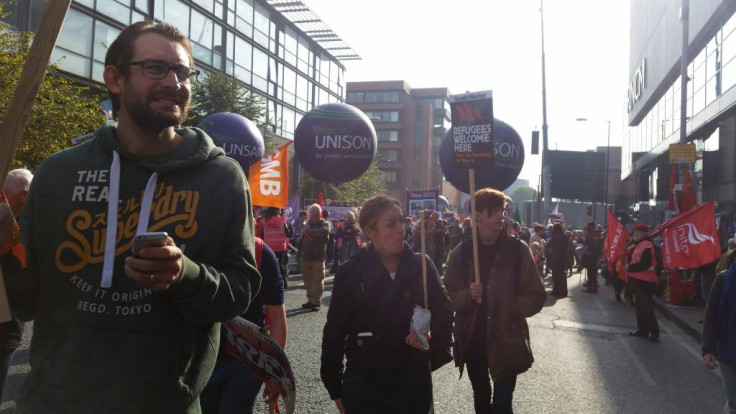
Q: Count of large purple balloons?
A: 3